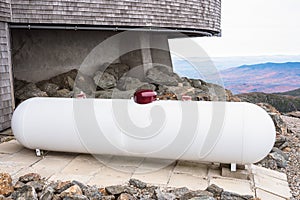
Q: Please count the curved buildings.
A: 1